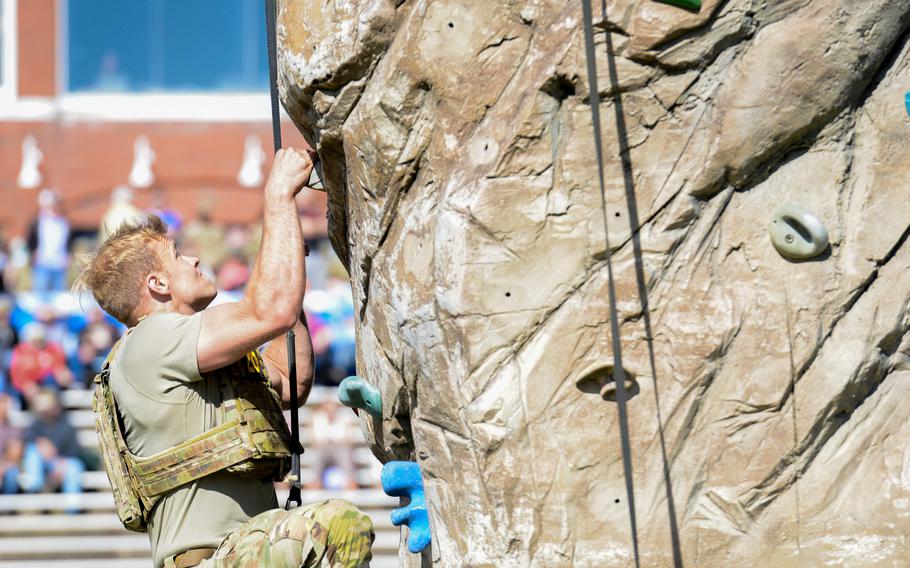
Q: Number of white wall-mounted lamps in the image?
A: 3